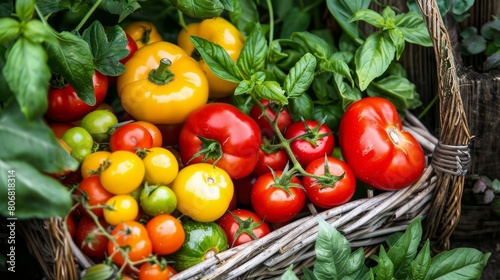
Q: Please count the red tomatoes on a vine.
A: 5